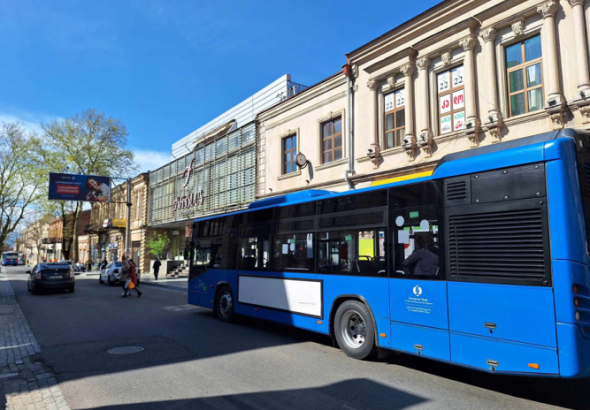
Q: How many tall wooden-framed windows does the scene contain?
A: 5